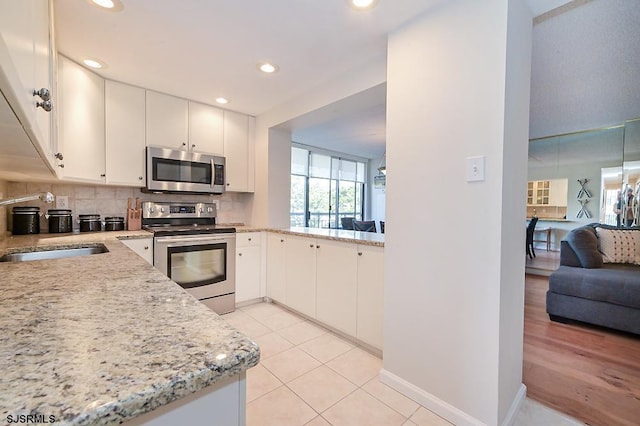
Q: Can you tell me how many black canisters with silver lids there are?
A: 4